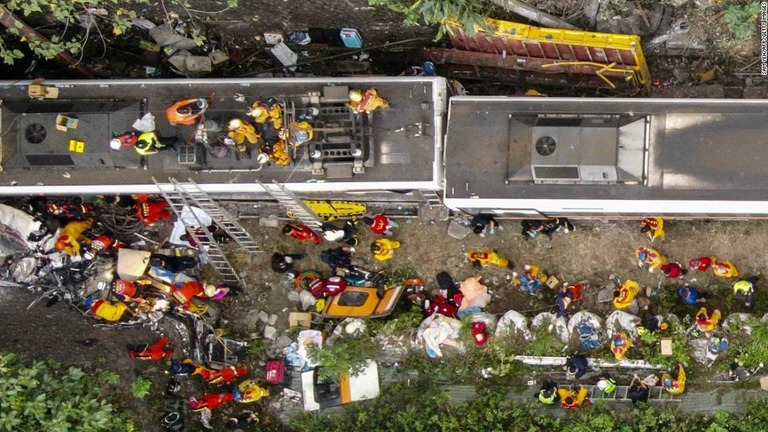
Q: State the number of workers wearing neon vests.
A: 4